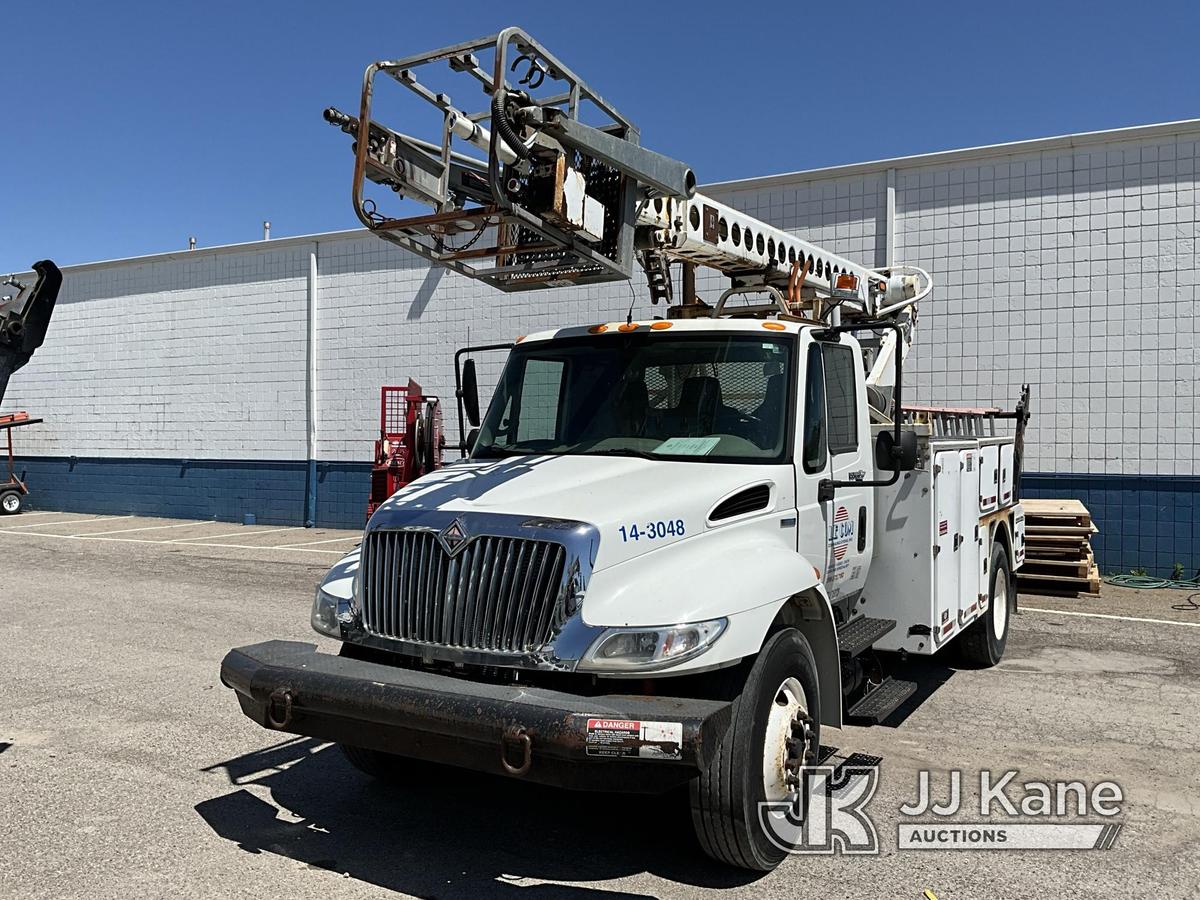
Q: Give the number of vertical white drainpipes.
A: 2